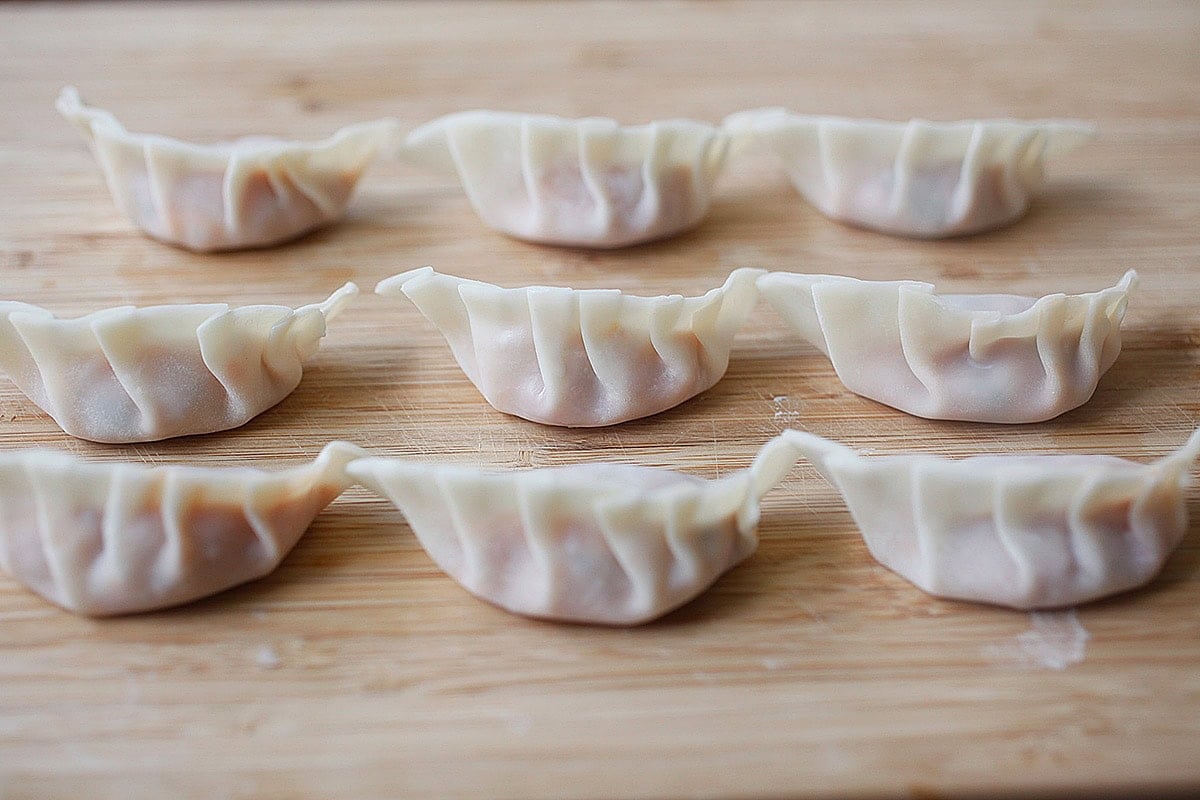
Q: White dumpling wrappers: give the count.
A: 9